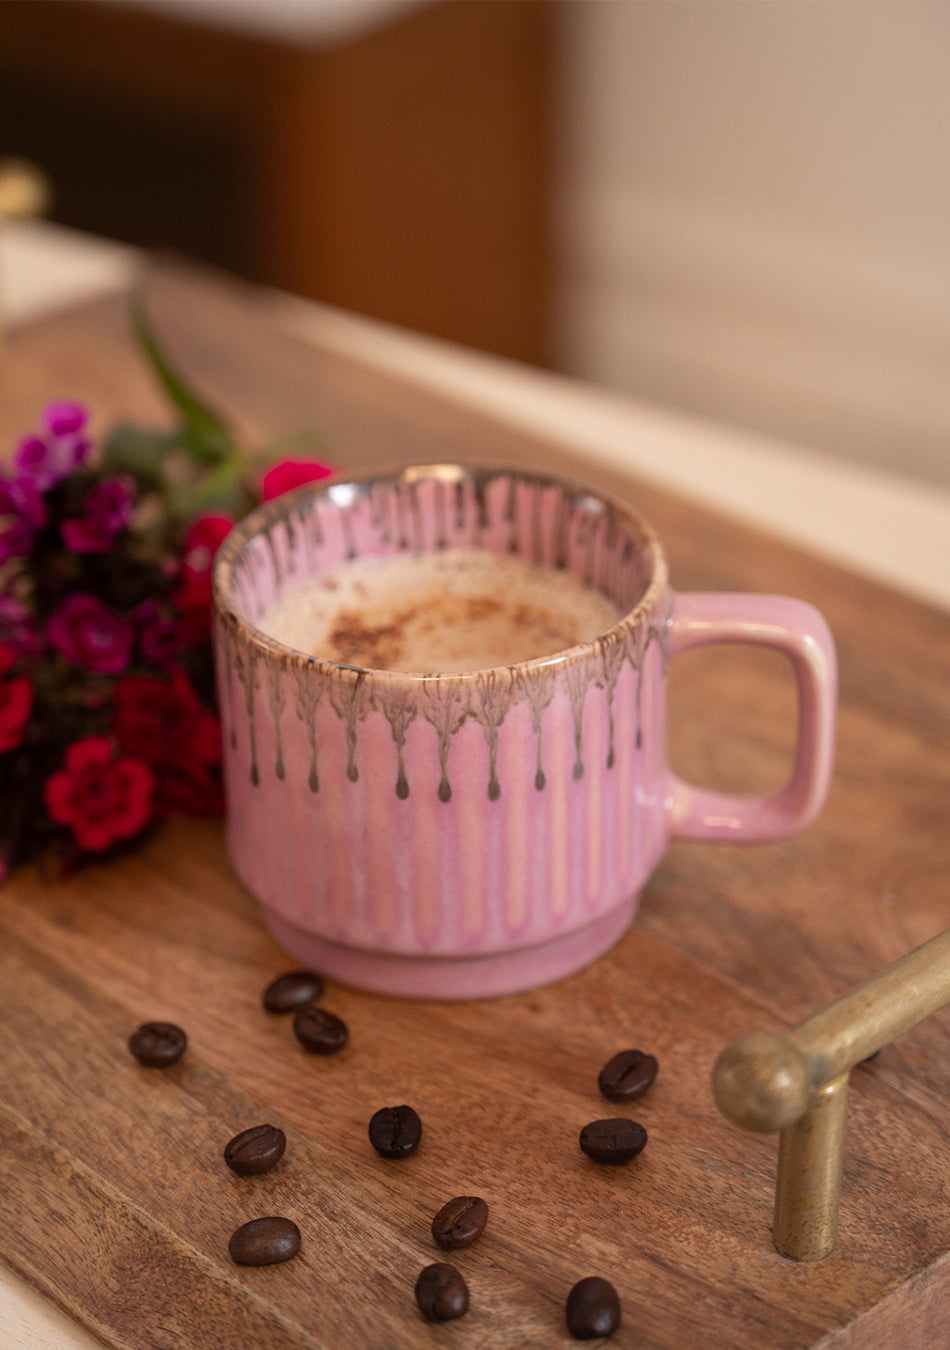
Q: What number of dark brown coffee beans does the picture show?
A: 11